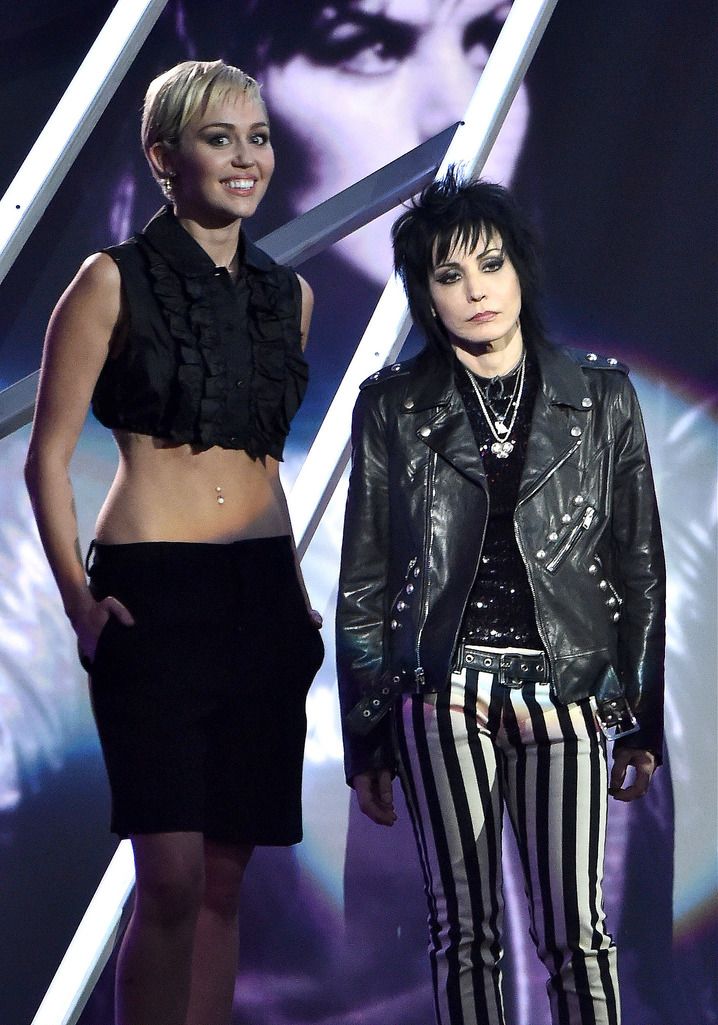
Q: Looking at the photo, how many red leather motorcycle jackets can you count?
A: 0